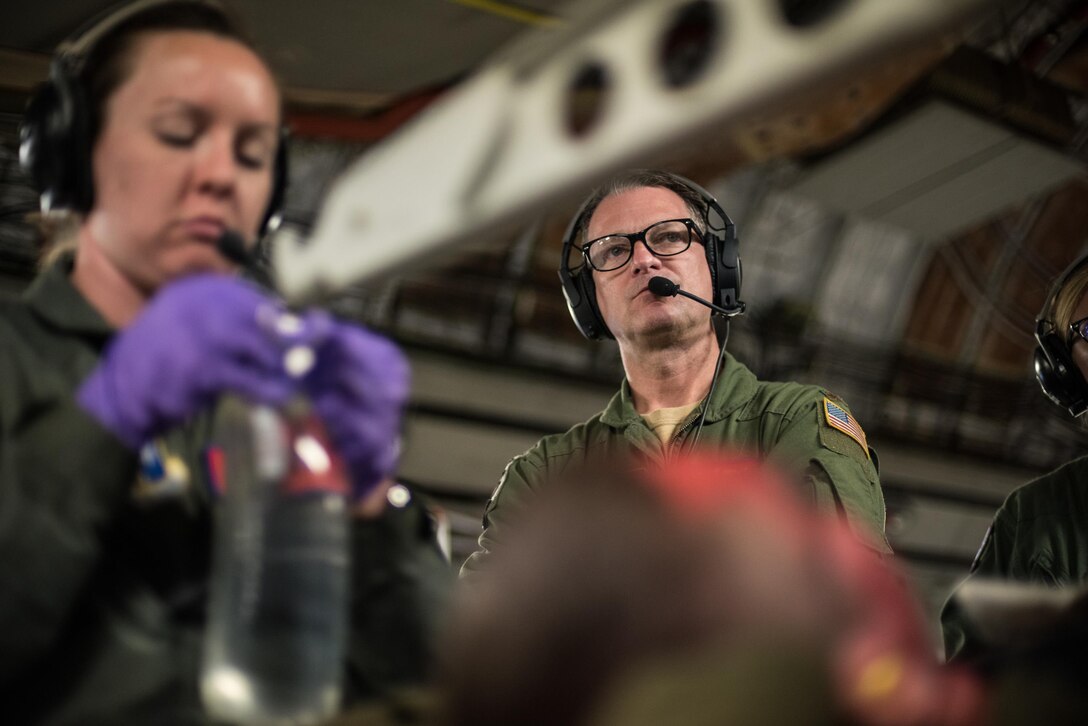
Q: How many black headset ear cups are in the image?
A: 5